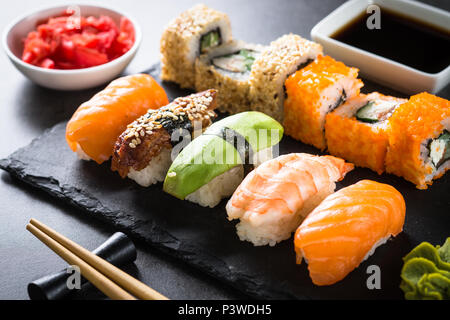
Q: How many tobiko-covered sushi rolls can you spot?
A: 3